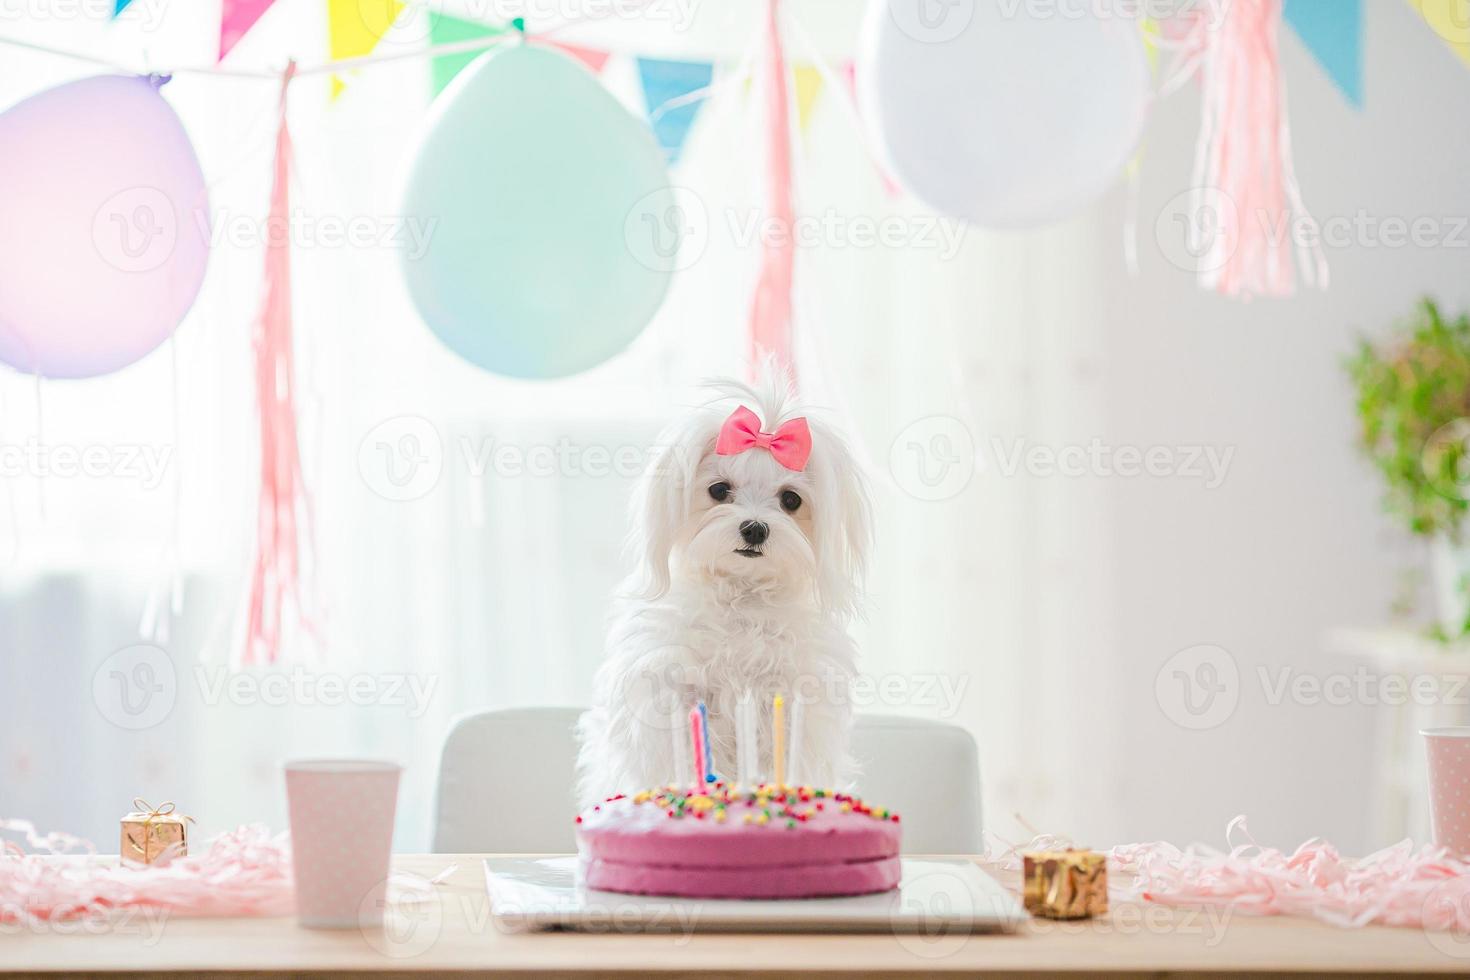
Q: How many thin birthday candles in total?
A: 7